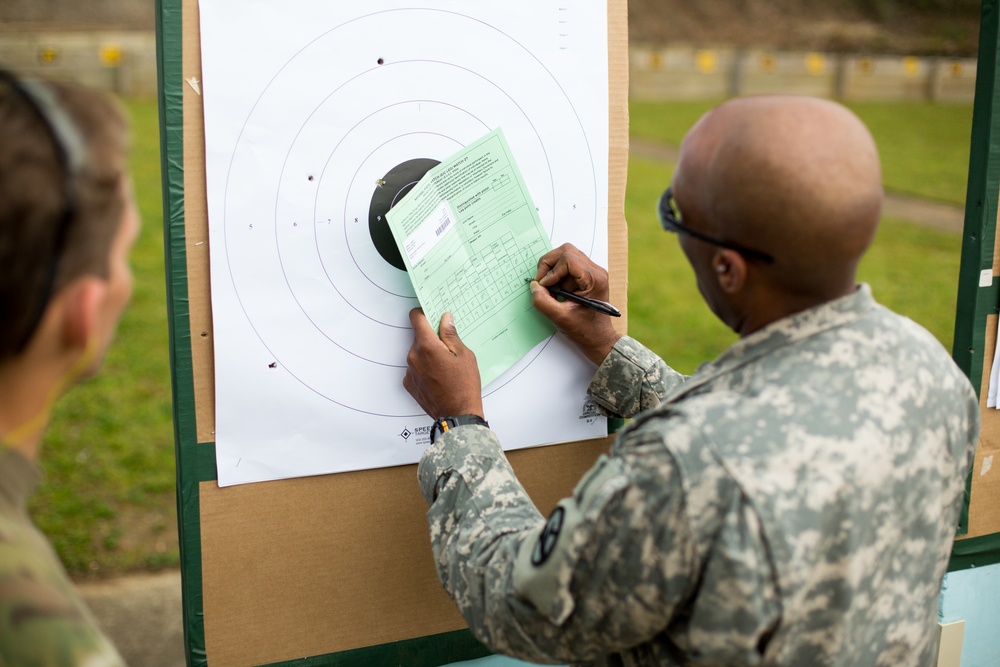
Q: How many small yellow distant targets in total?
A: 9